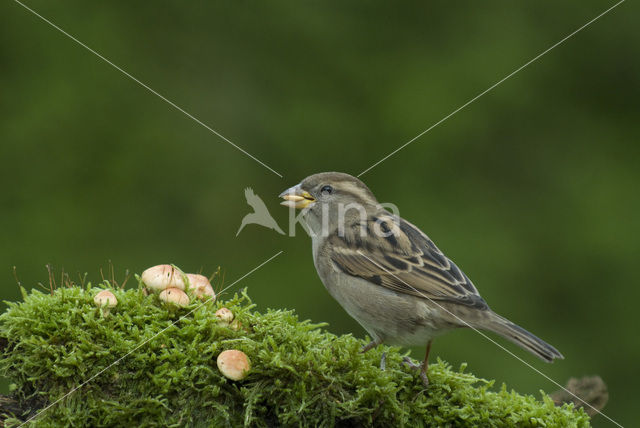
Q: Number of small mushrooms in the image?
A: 6